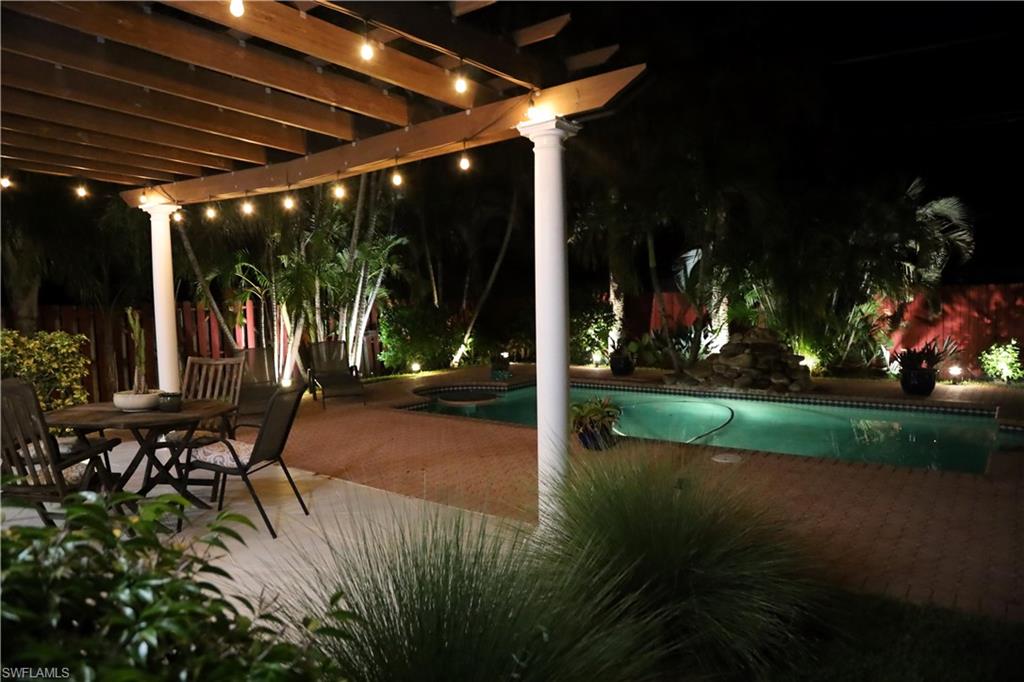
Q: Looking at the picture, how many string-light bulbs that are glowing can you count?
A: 14